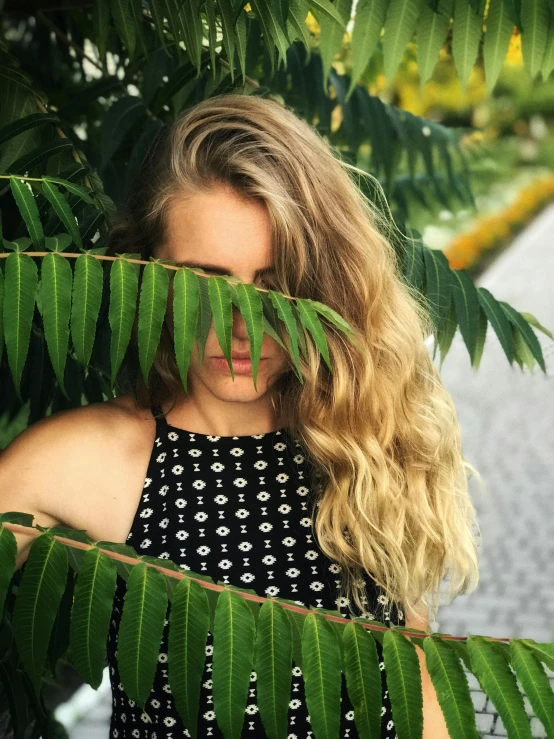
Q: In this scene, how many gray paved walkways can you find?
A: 1